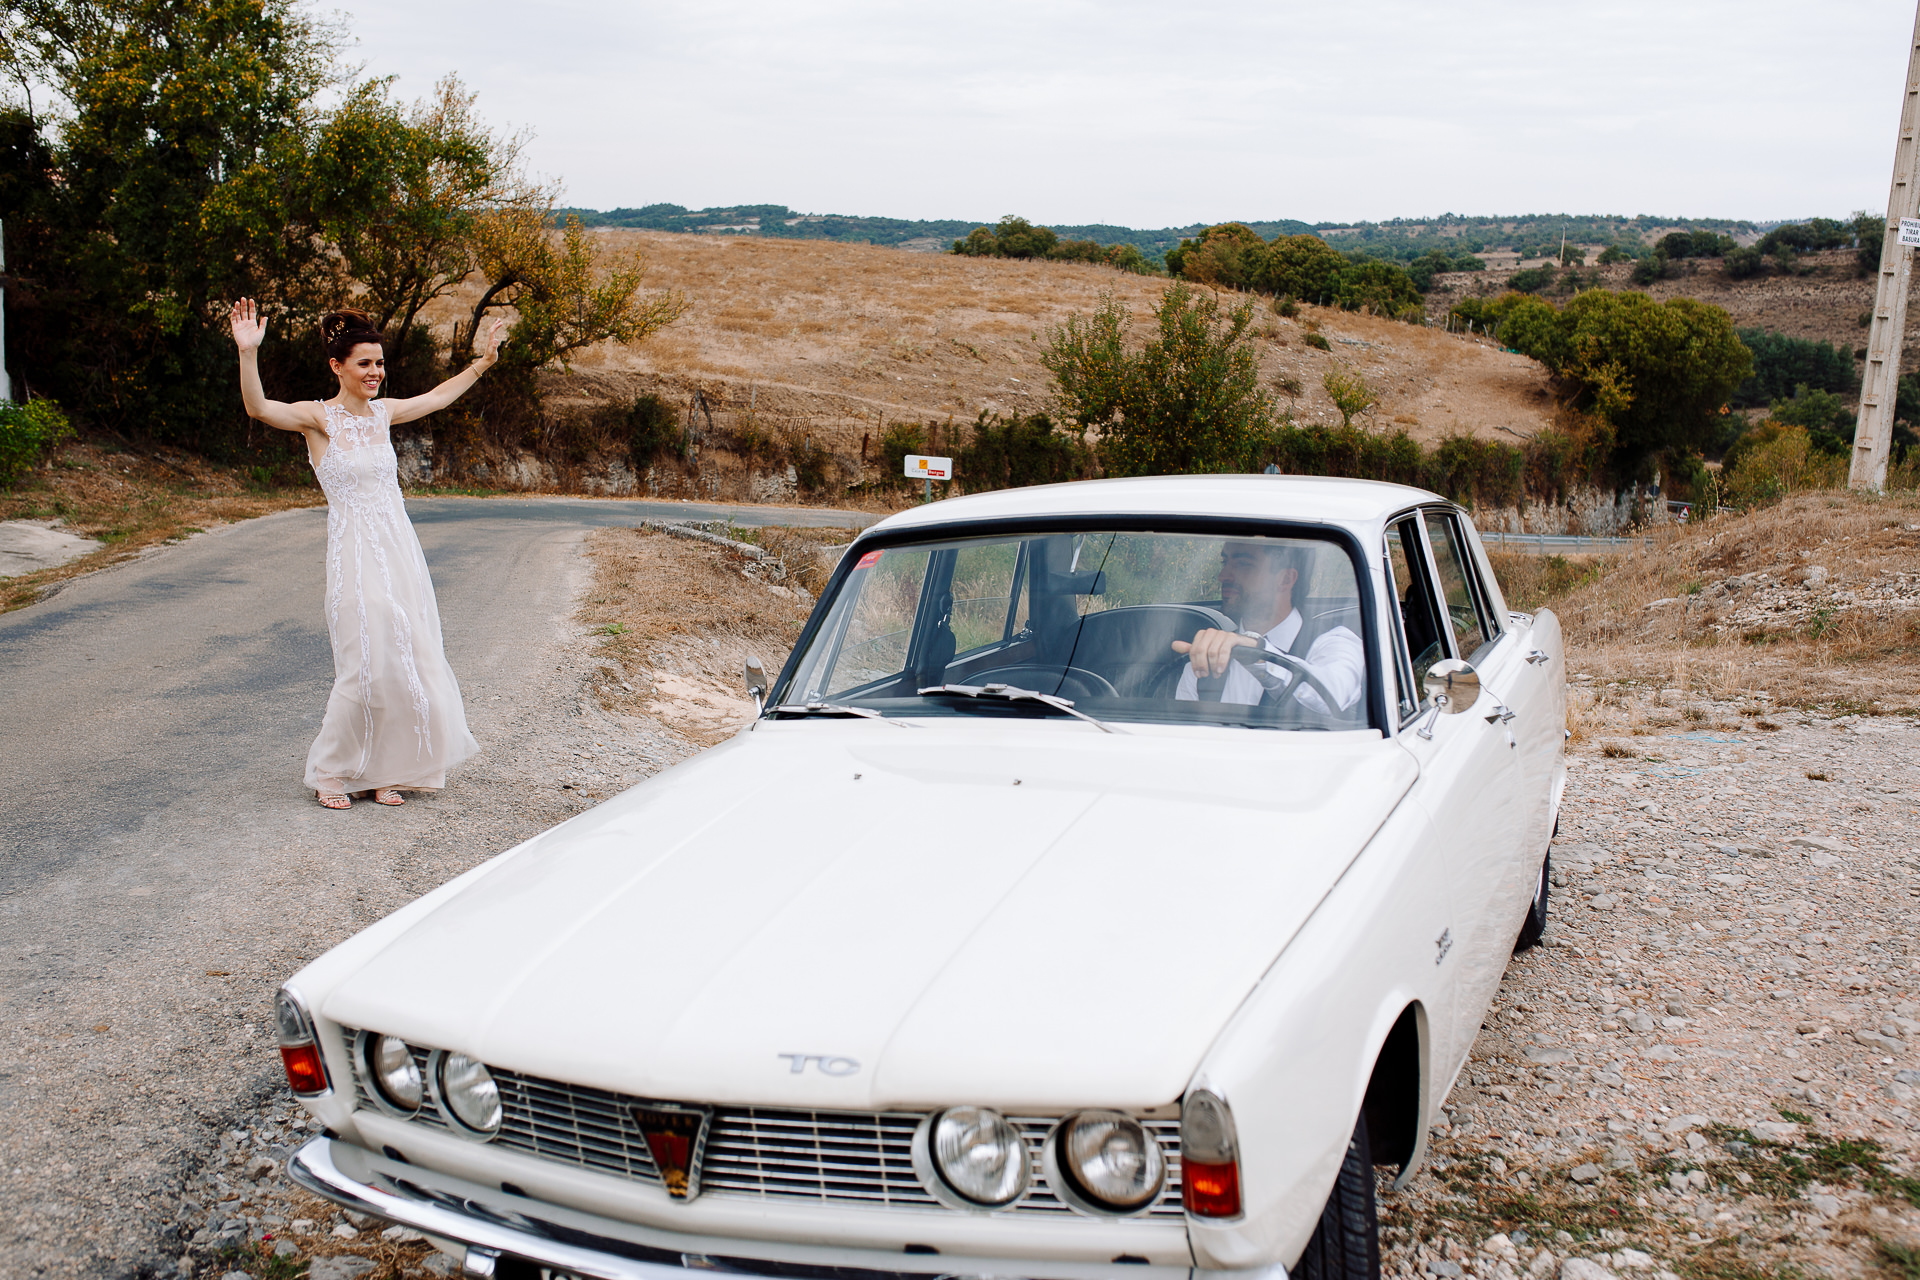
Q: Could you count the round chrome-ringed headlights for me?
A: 4